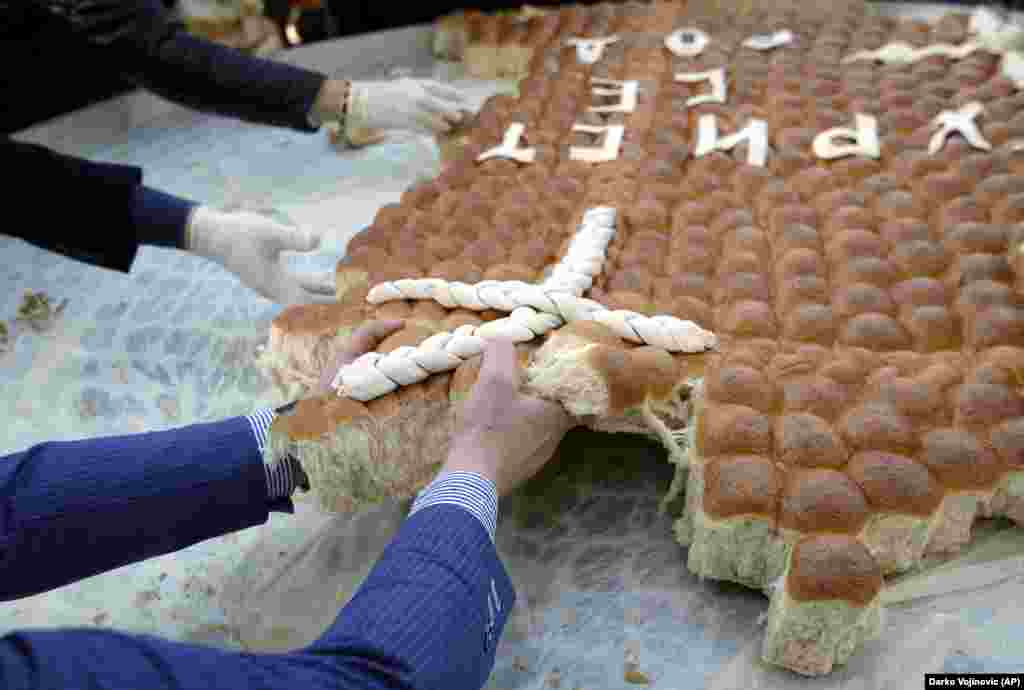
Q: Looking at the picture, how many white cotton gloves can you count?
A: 2